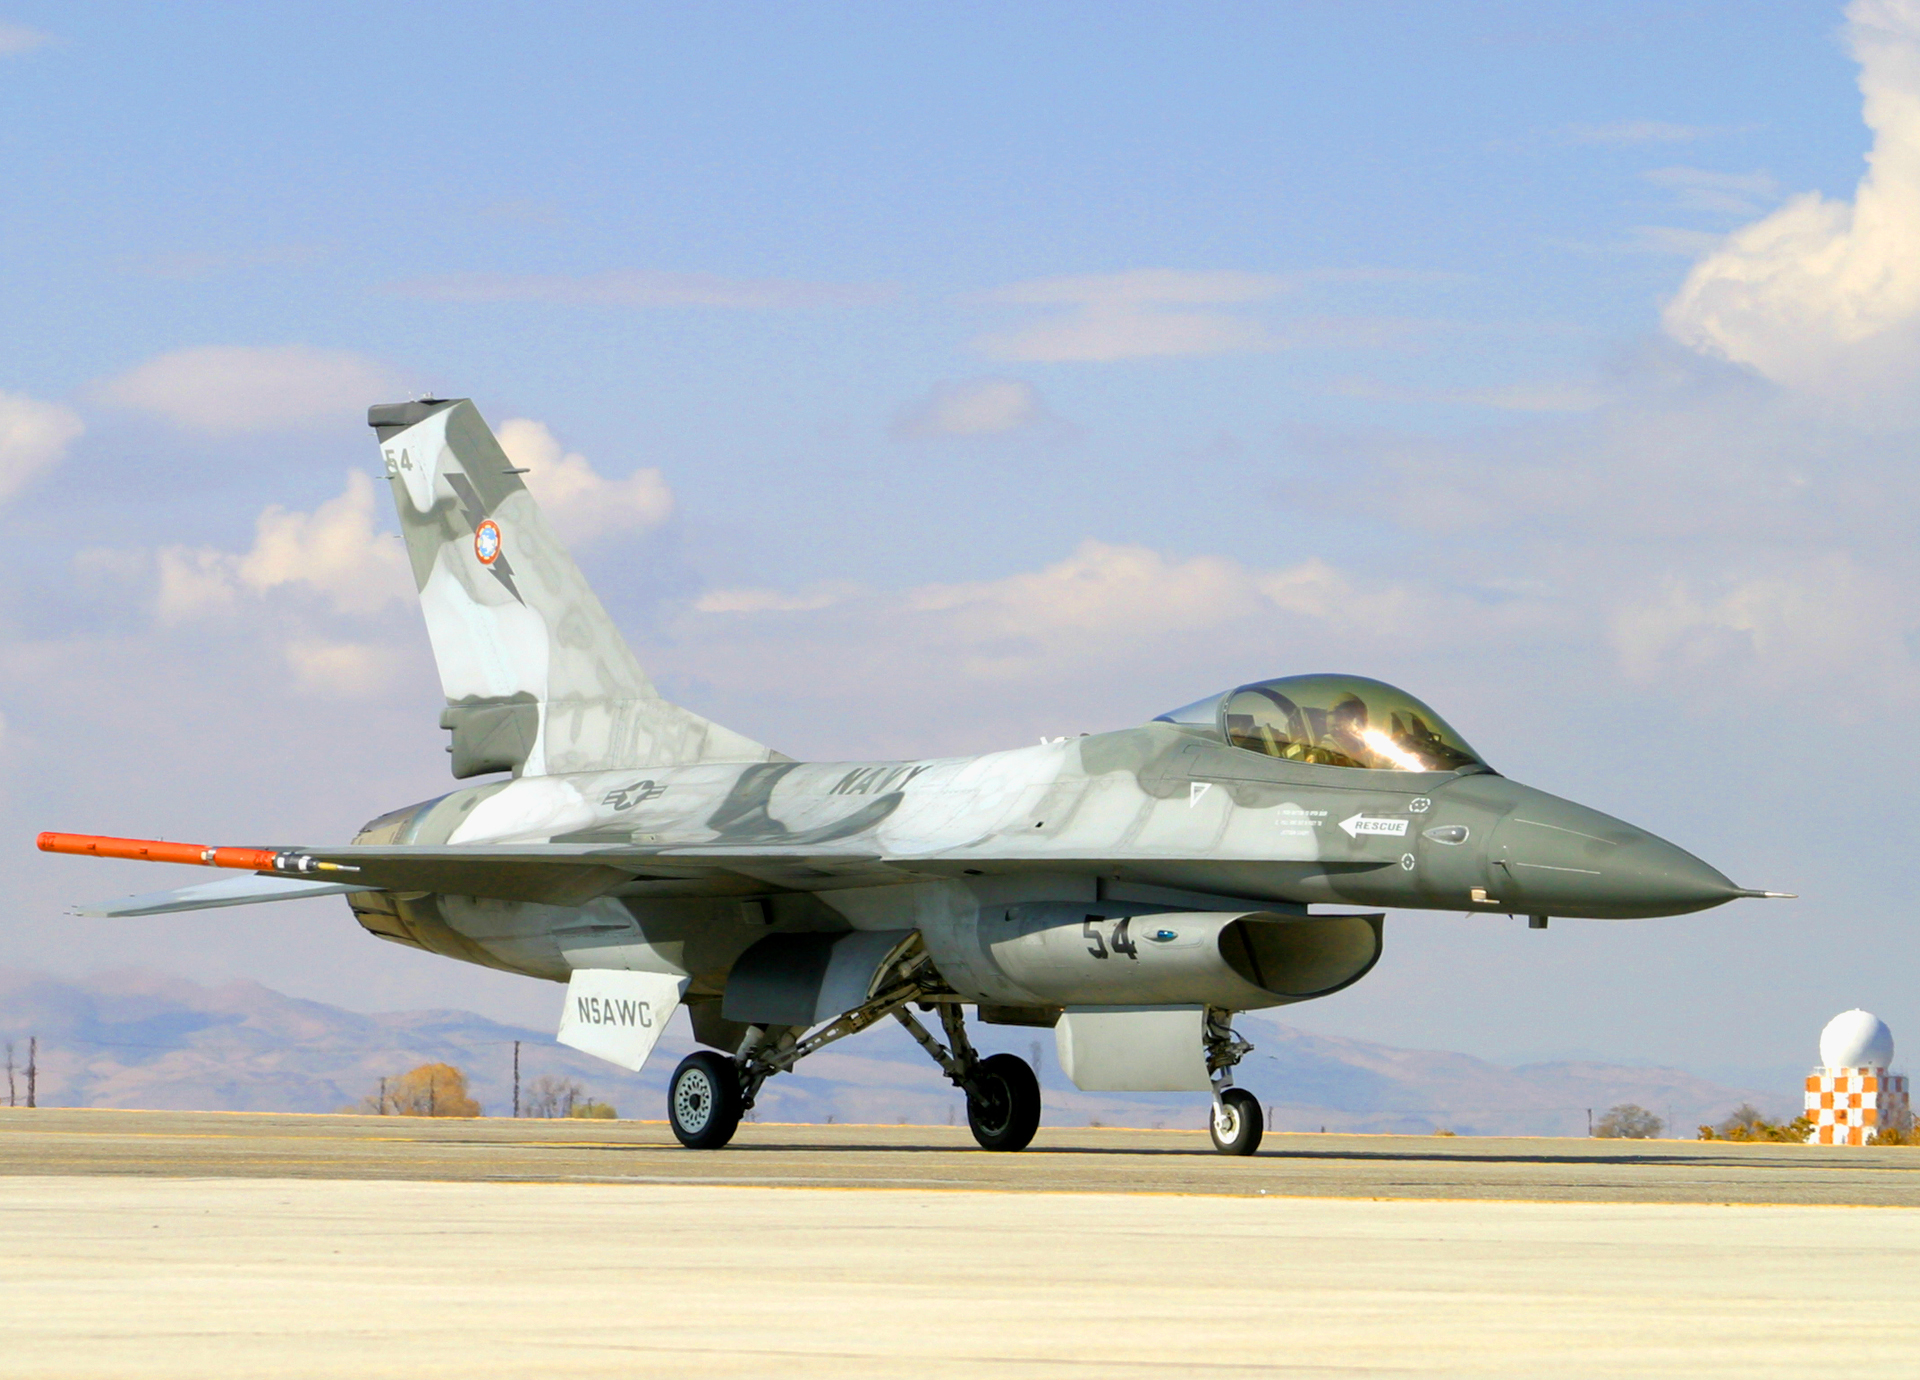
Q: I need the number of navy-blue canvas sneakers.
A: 0